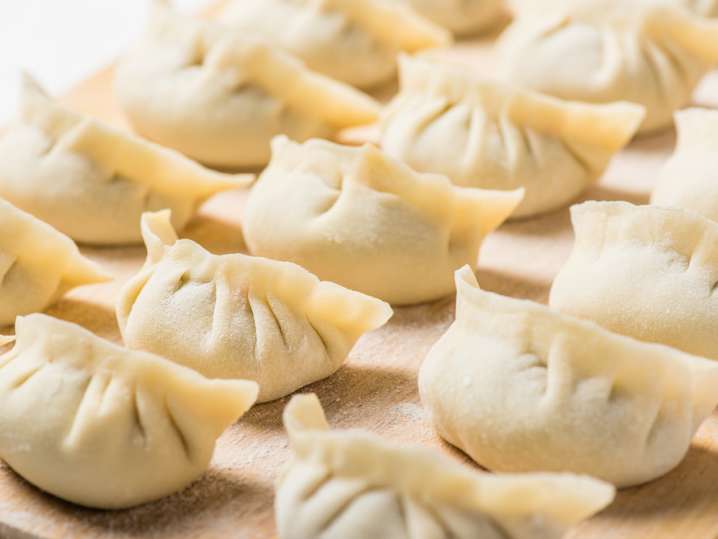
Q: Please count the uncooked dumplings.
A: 15